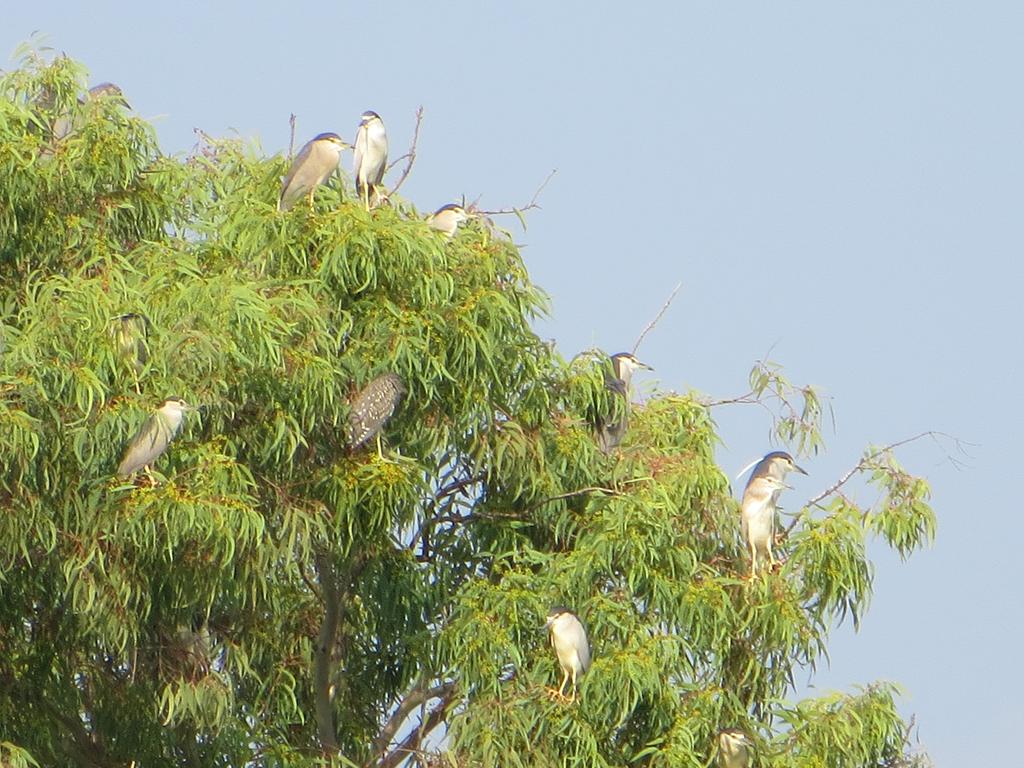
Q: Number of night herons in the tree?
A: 12